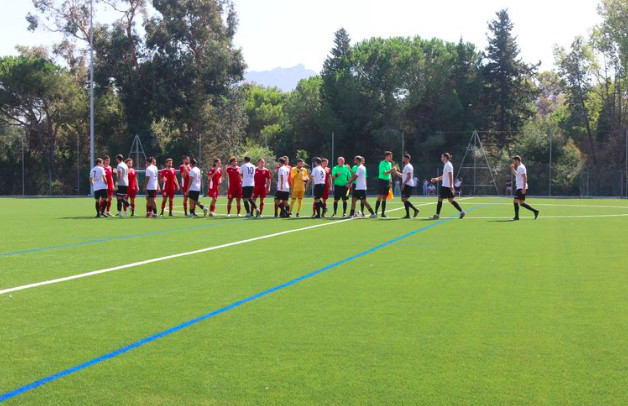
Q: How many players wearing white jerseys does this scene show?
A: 11